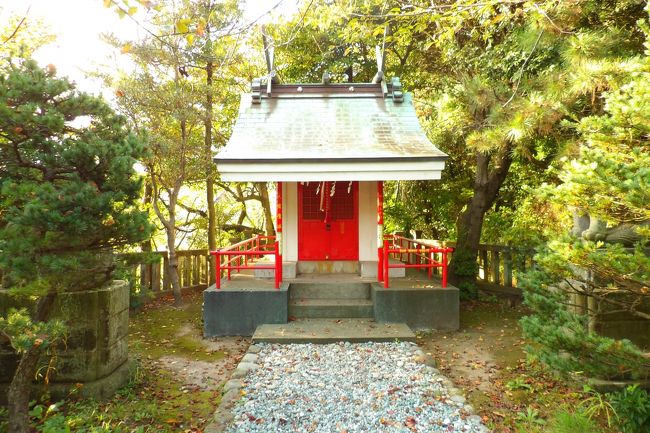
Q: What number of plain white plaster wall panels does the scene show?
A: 2